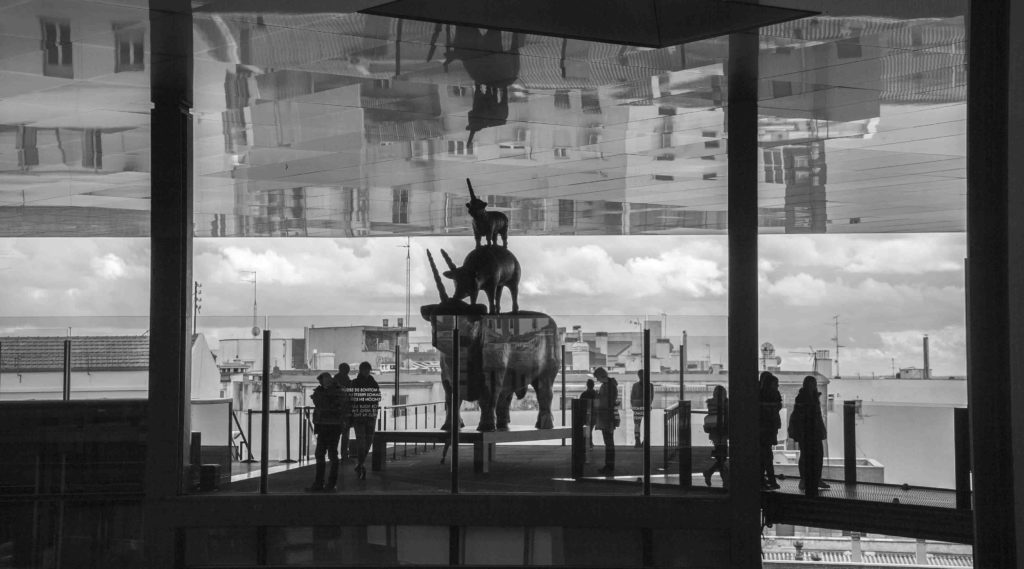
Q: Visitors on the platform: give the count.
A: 9